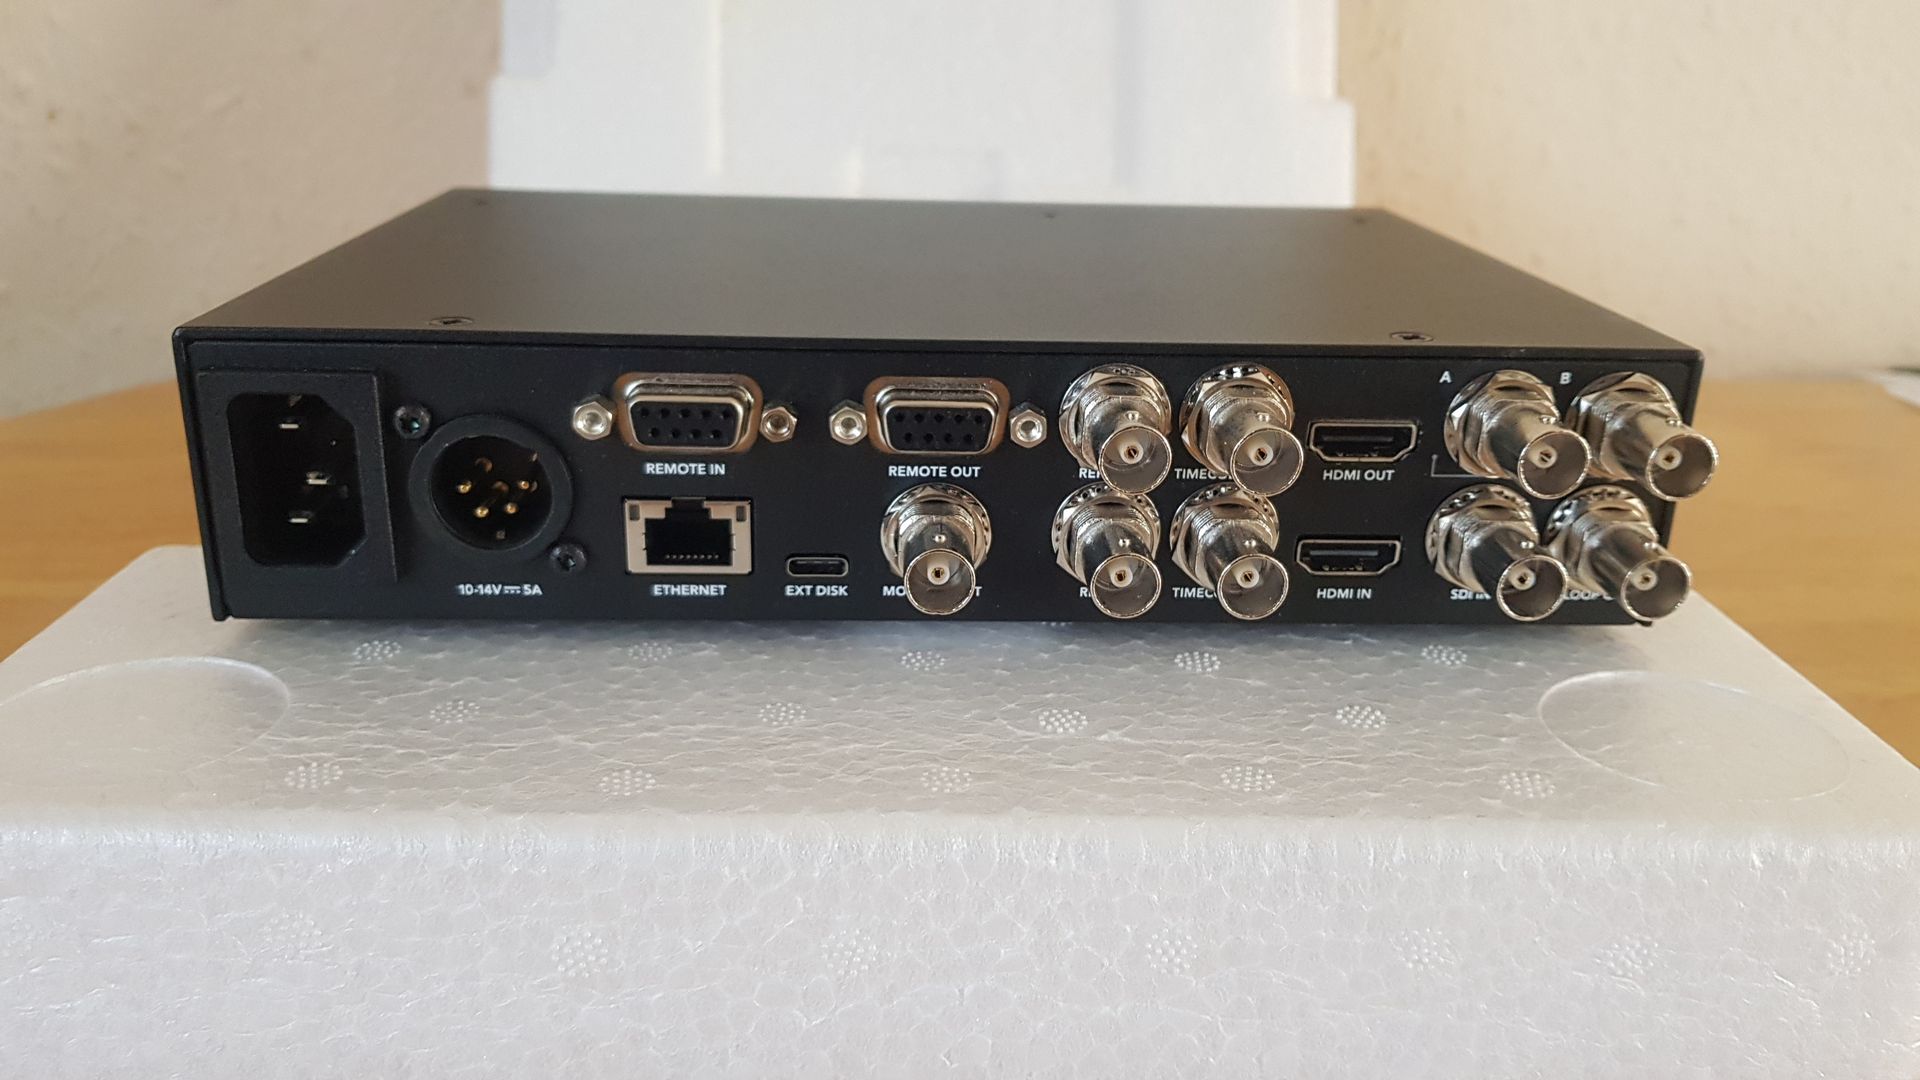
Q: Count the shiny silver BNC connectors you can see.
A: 9